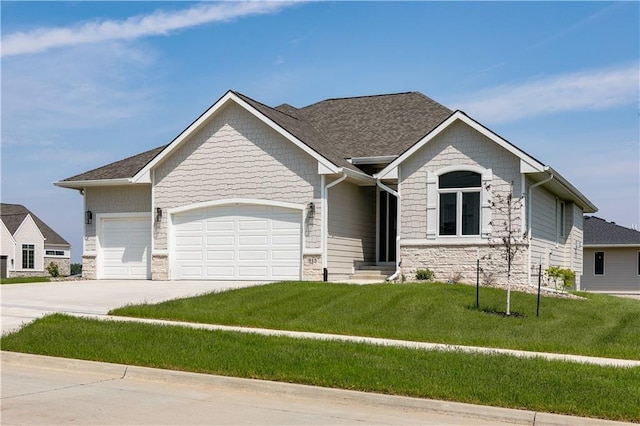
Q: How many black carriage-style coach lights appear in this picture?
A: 3